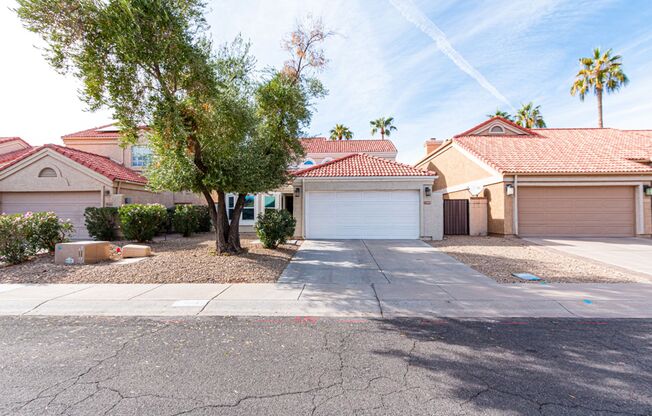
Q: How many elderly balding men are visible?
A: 0